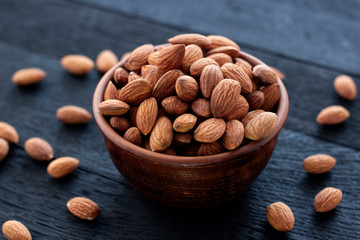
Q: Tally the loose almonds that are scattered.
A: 15